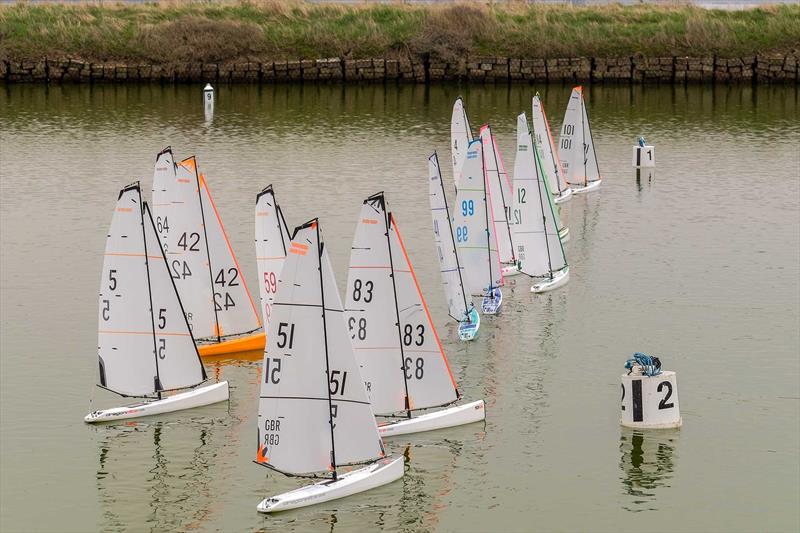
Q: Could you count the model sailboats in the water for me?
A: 13